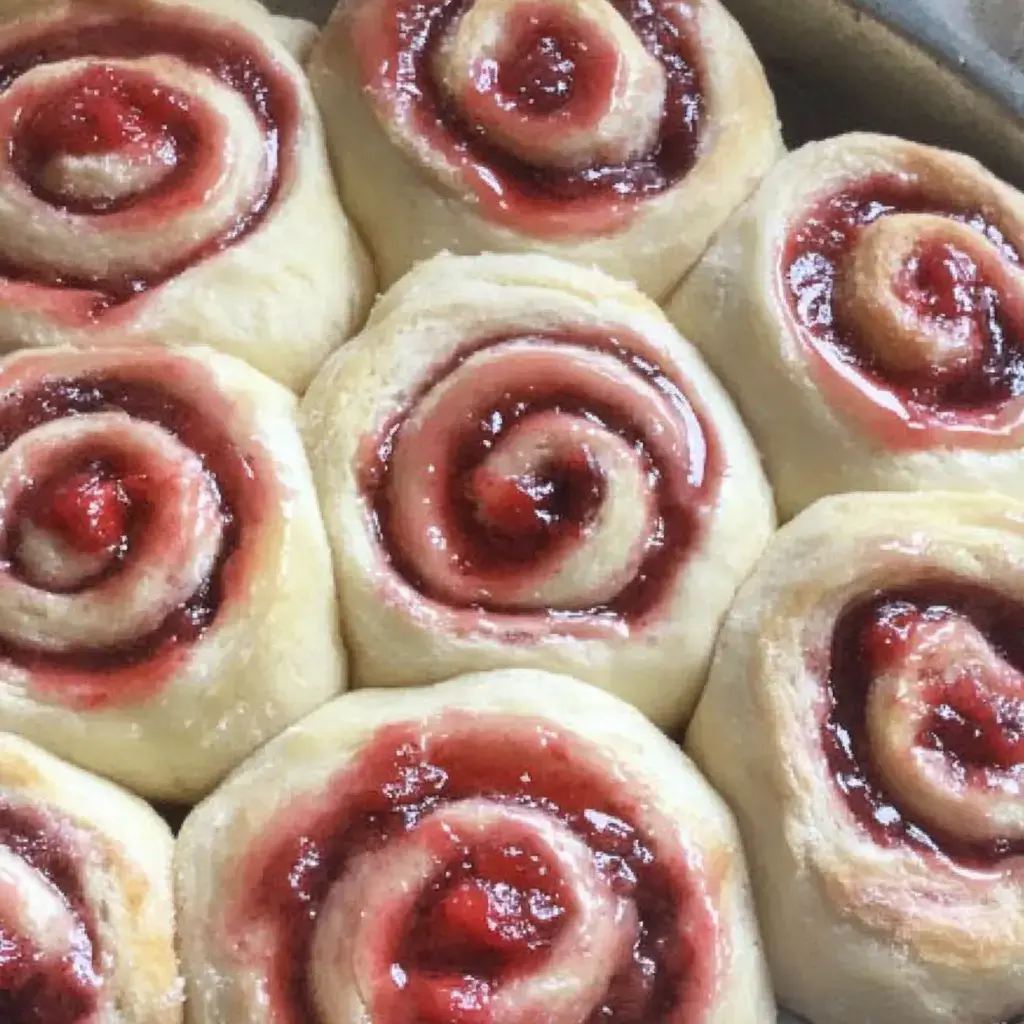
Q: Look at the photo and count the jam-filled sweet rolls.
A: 8